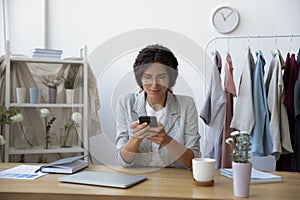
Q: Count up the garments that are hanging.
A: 7